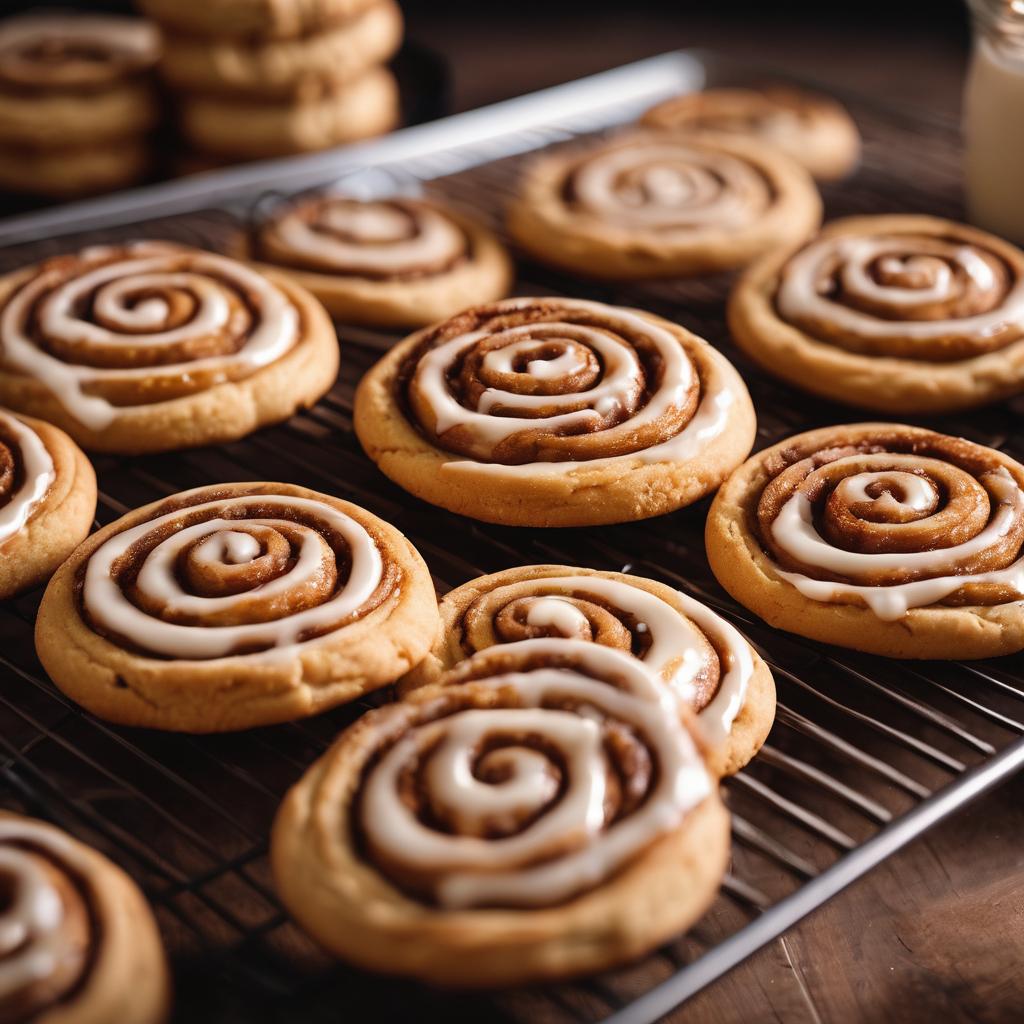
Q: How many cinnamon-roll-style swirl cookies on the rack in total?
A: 12